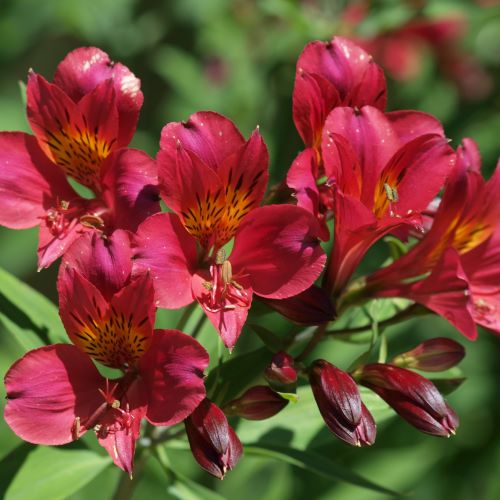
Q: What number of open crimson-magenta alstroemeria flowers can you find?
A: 6